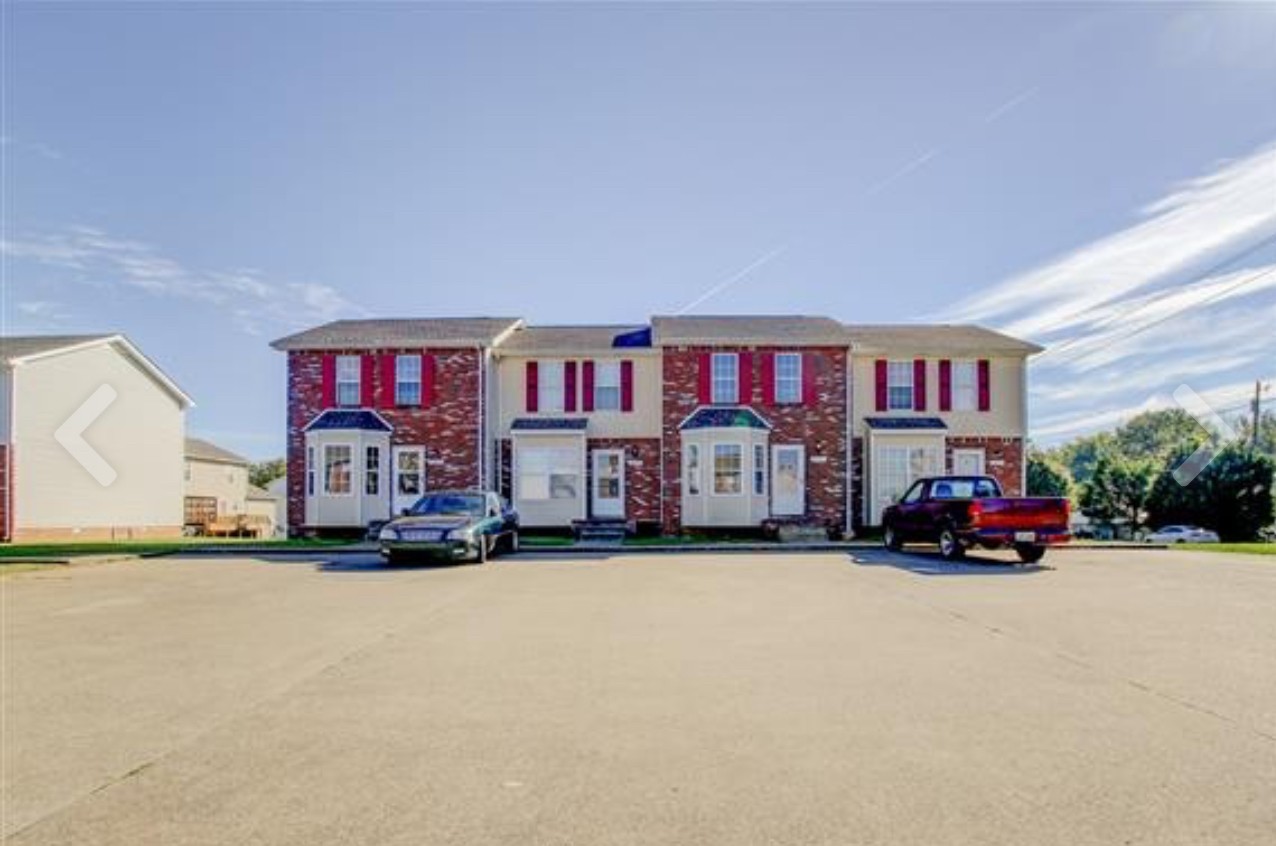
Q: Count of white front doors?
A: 4